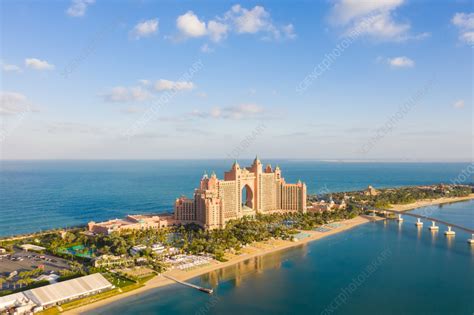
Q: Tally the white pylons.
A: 5